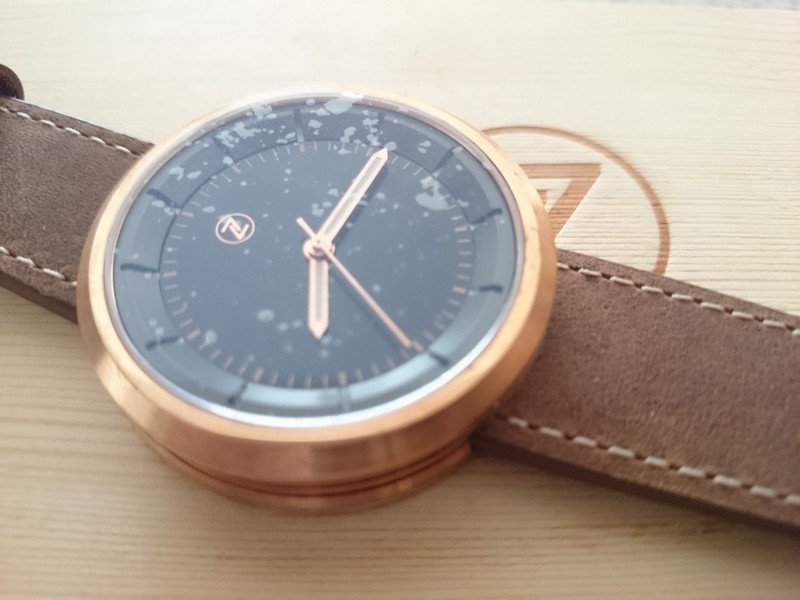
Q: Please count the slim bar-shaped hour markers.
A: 12